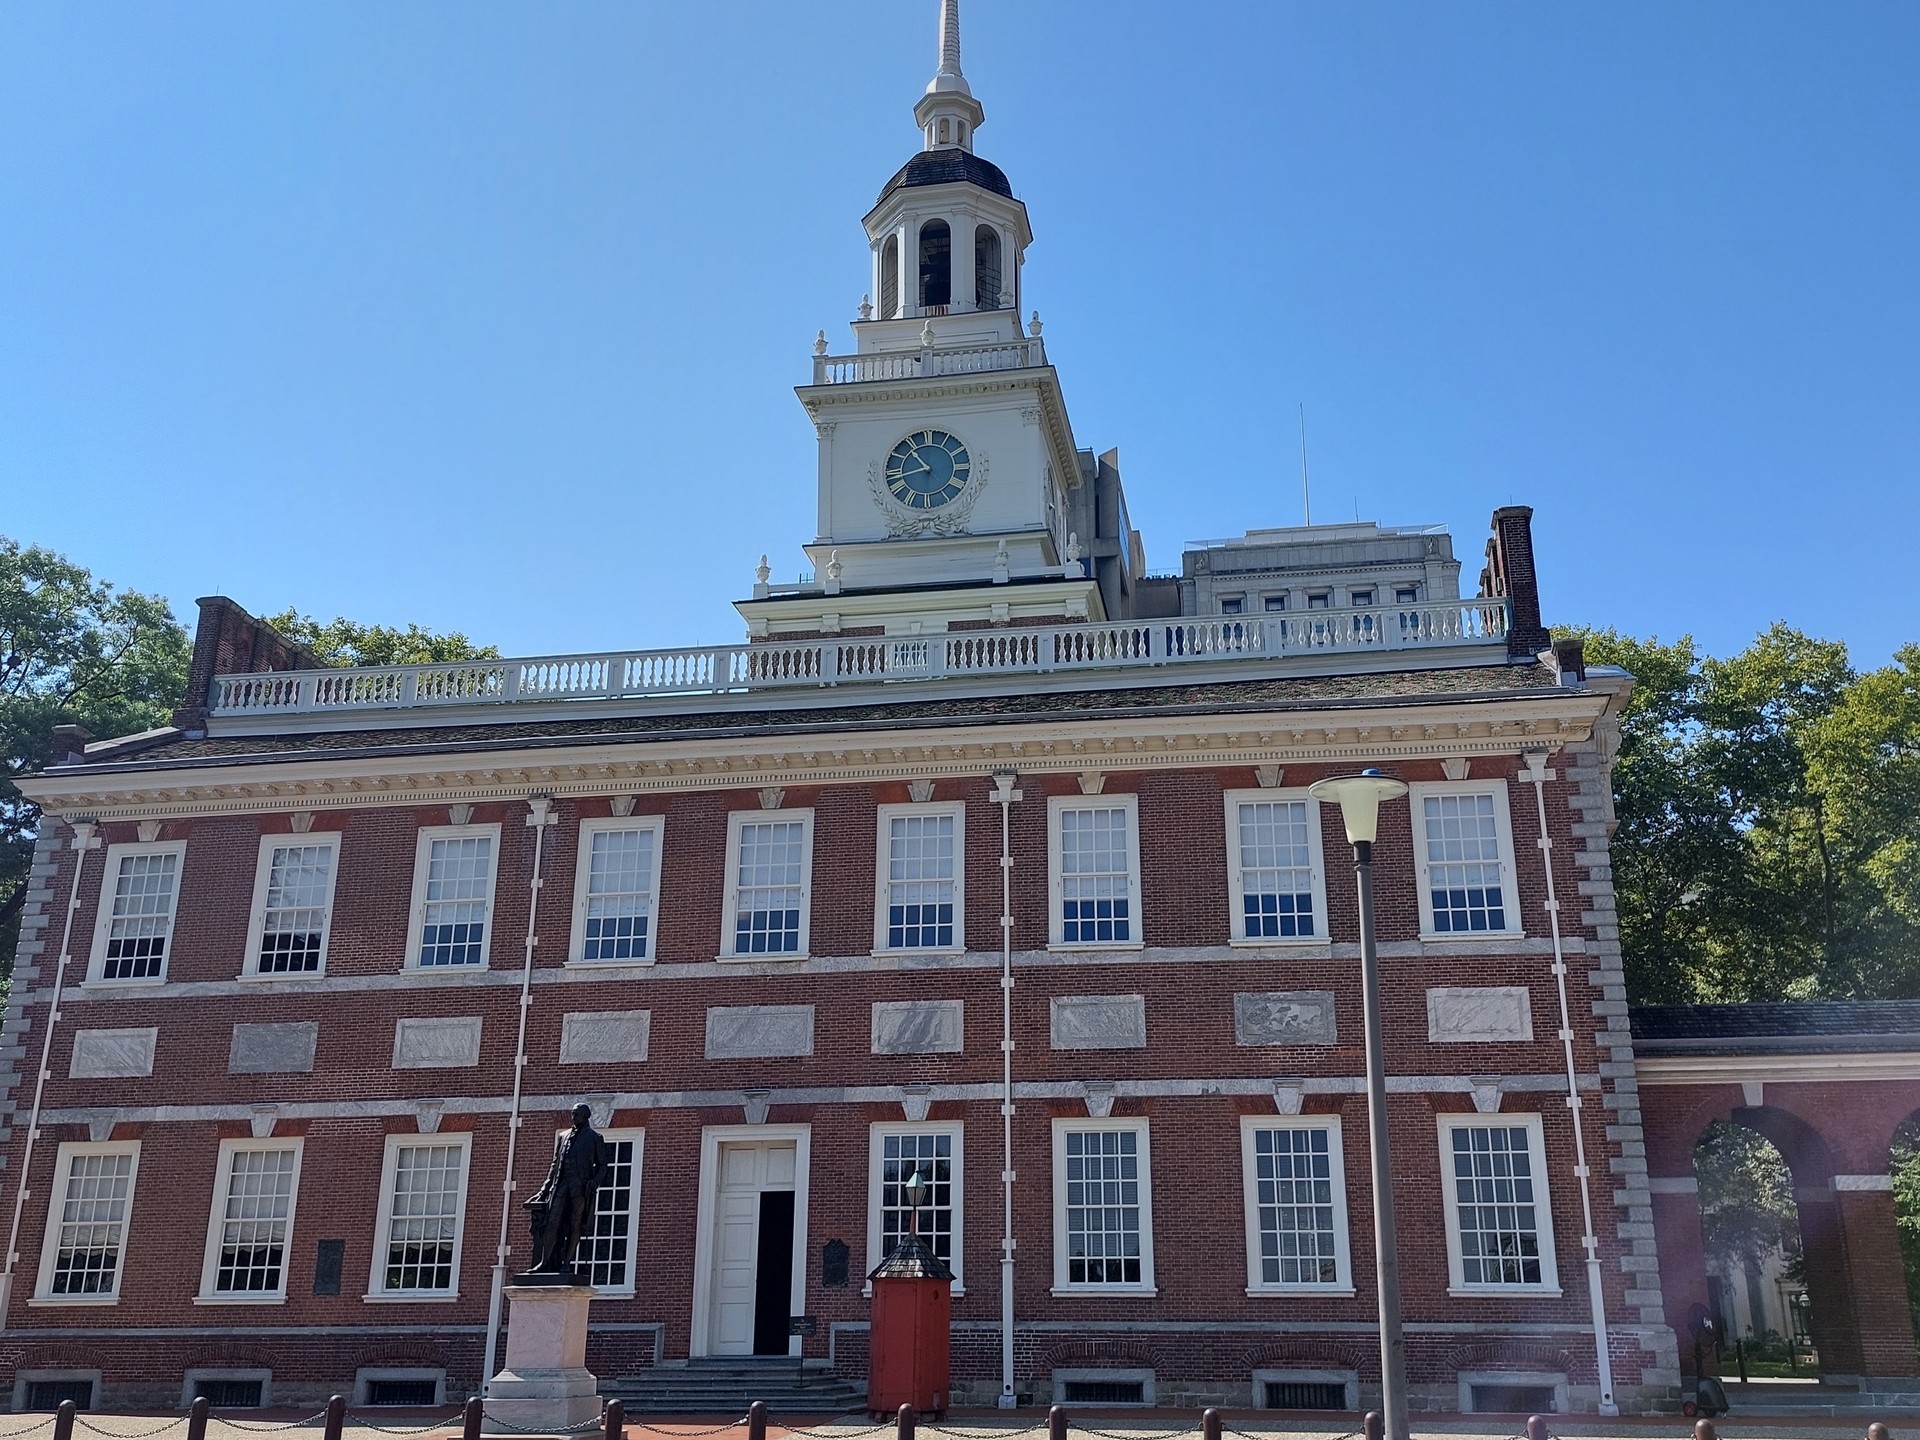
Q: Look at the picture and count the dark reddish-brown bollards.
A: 13